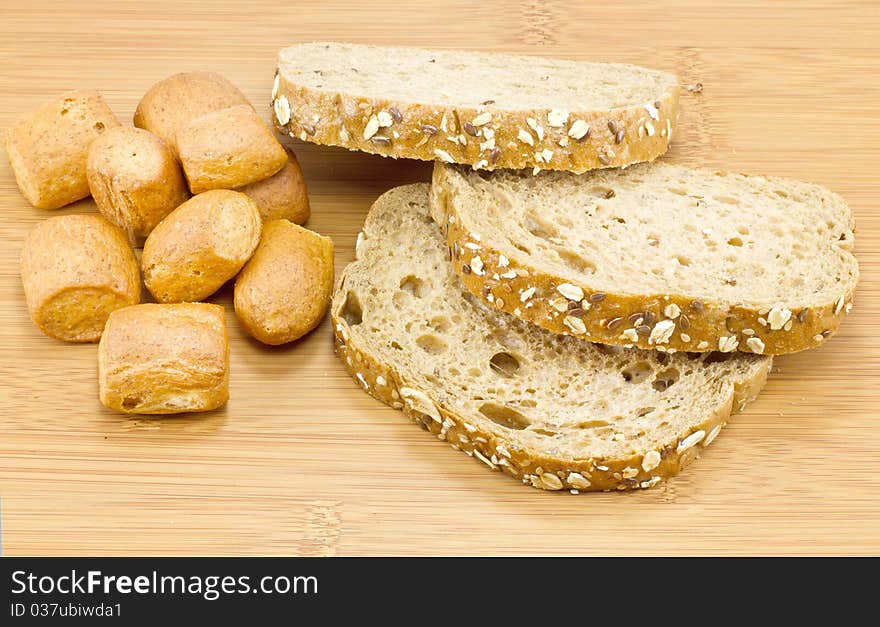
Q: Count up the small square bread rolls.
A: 9